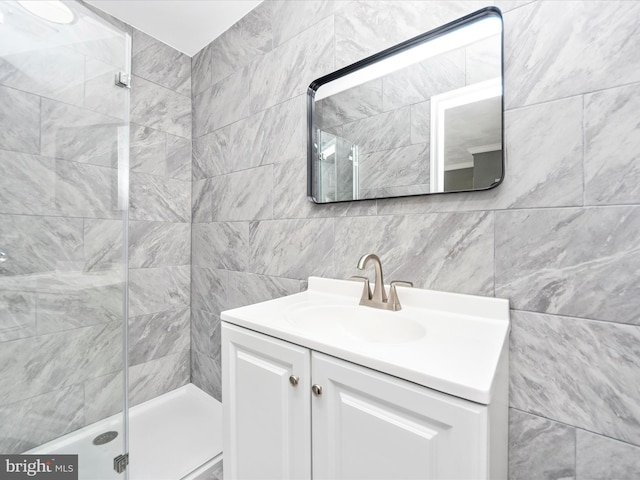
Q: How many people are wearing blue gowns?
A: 0